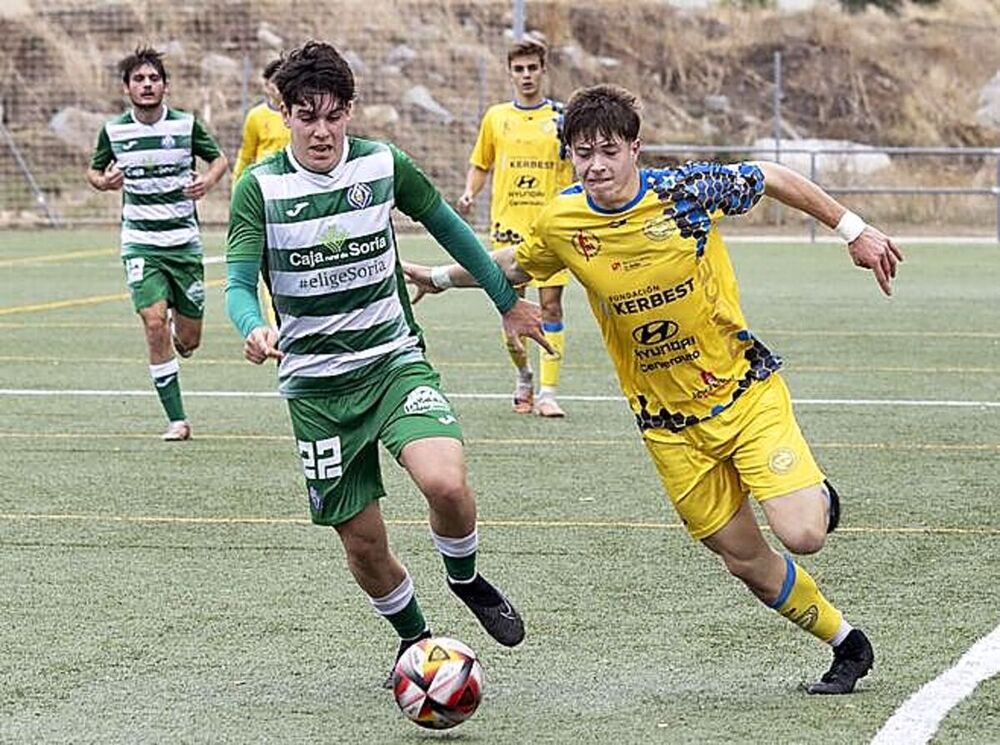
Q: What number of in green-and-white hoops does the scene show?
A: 2